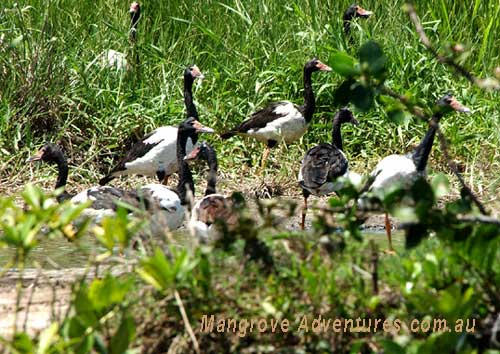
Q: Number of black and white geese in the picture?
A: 9